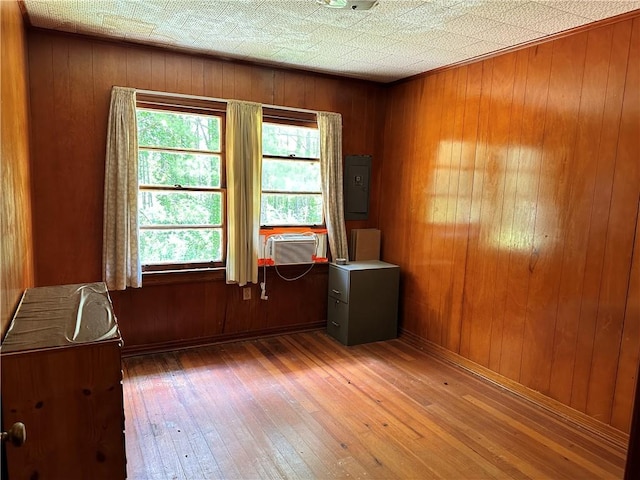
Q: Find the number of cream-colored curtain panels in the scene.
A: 3